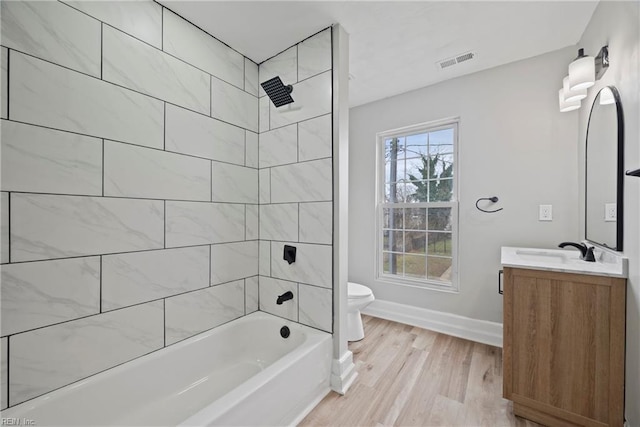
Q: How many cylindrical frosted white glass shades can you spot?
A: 3